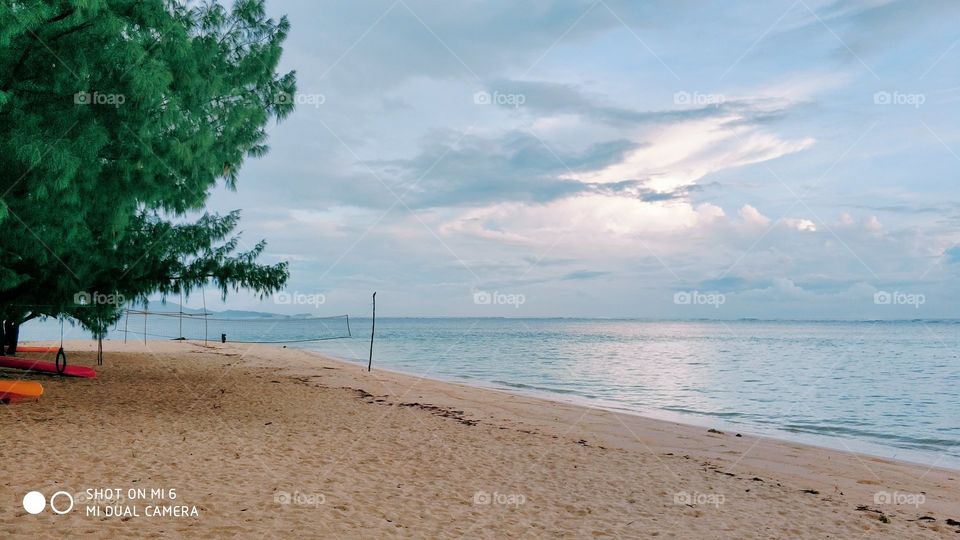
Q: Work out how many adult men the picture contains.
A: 0